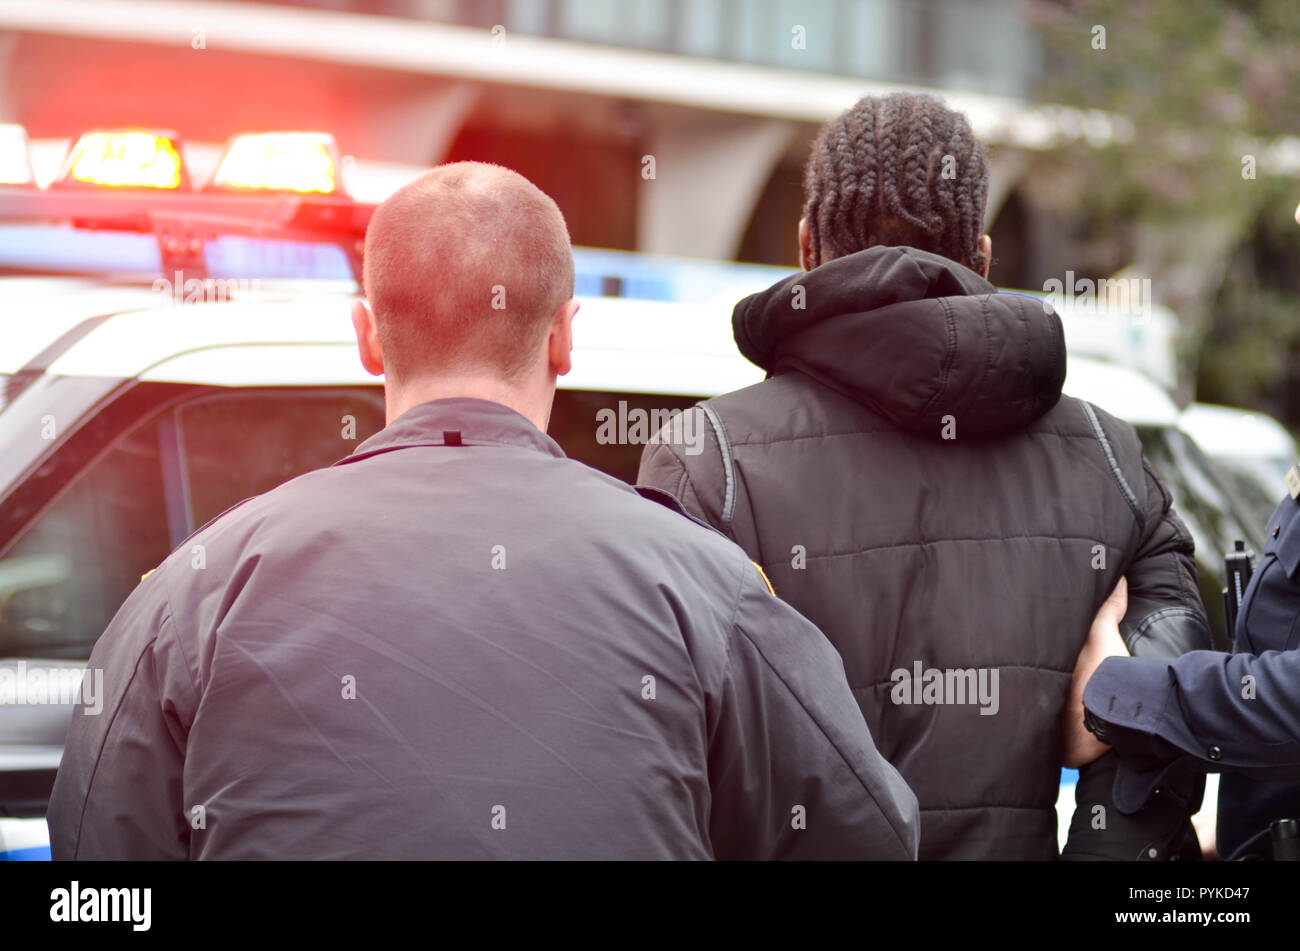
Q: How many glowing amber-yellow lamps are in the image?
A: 2